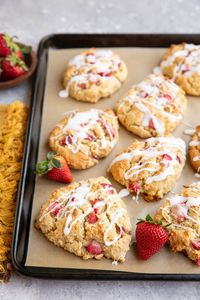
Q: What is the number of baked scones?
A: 8